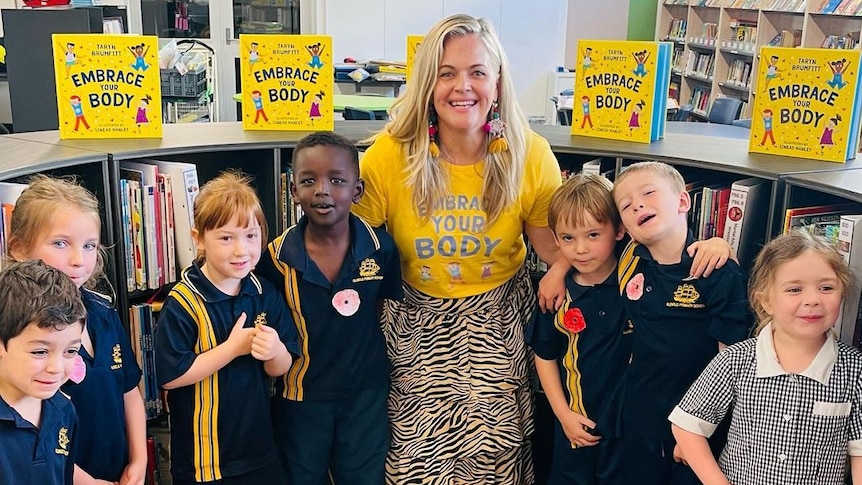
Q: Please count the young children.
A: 7